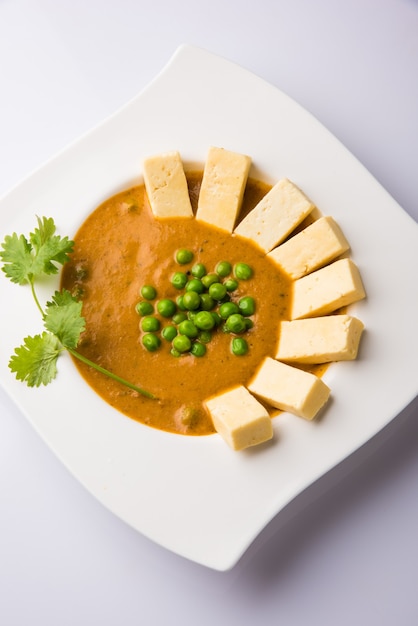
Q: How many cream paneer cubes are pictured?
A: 8